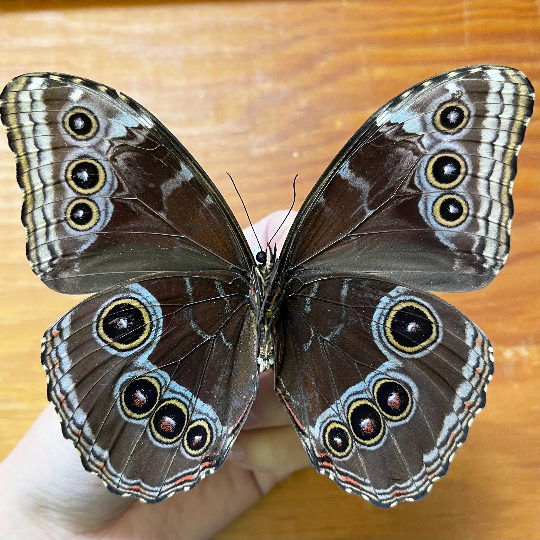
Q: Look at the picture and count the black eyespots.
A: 14